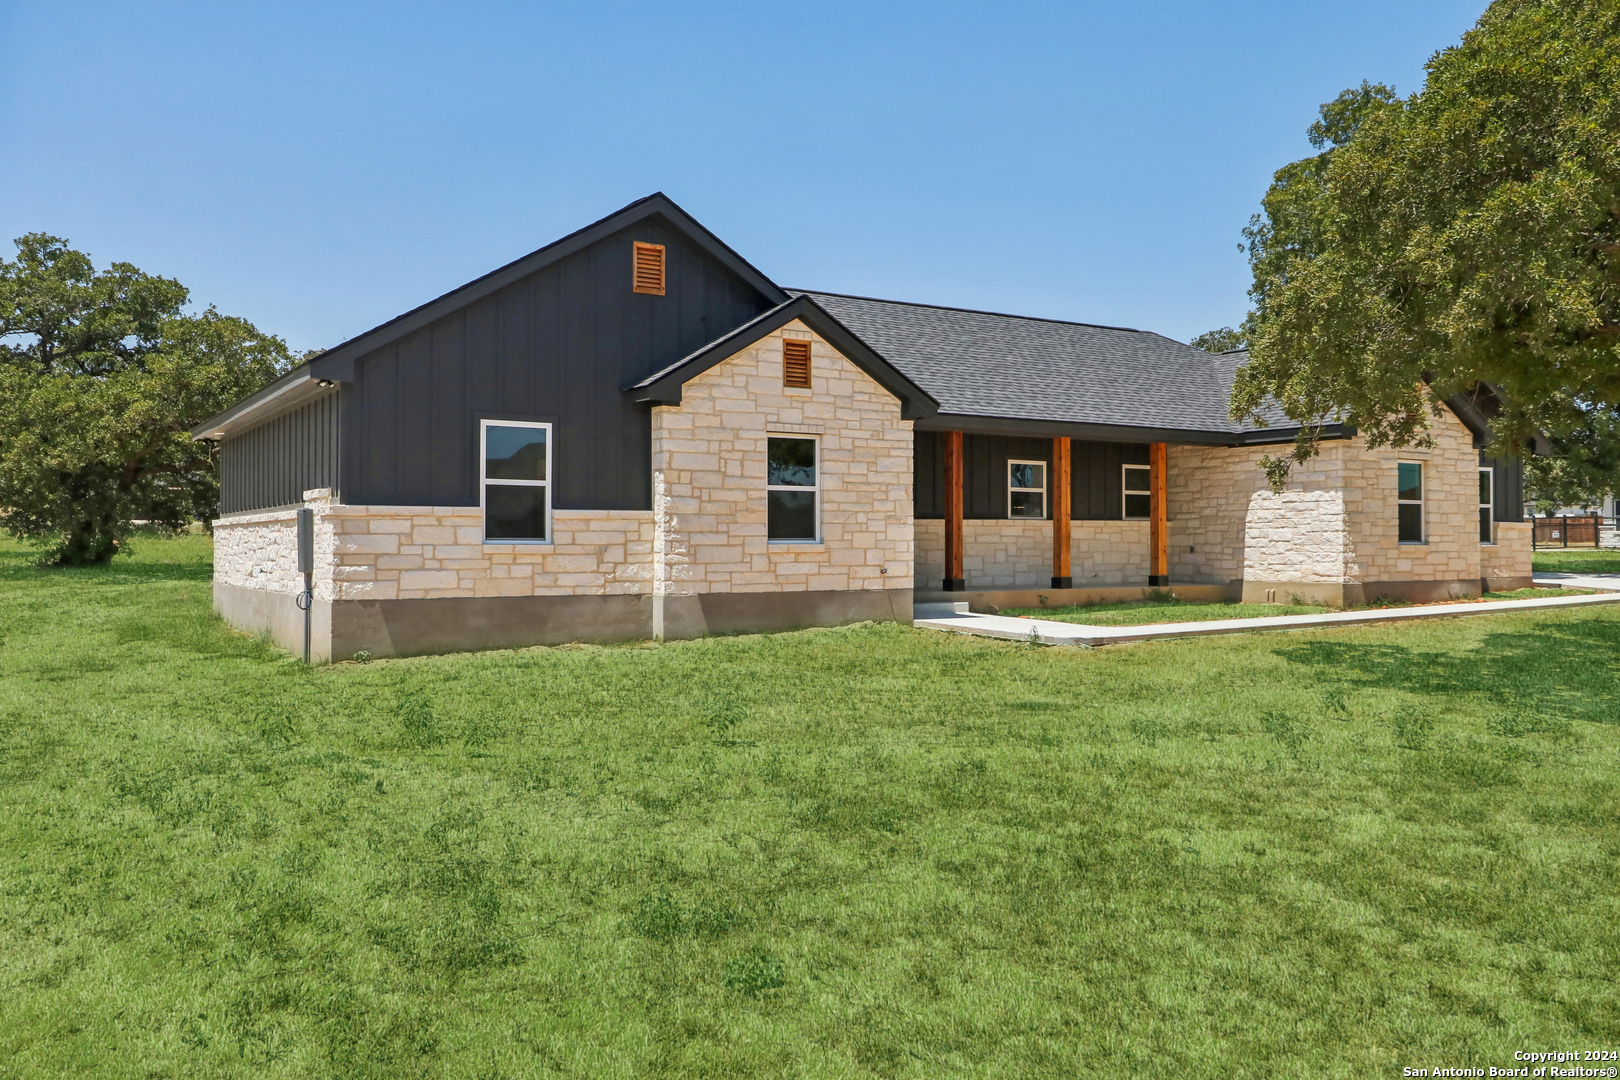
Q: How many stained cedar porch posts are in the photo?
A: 3